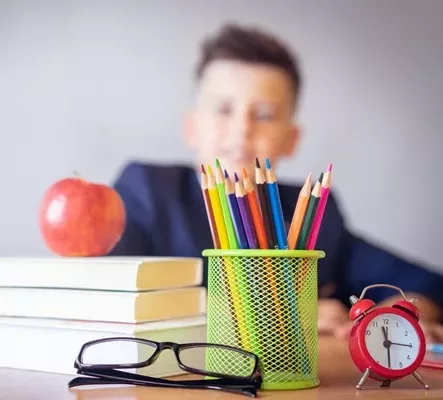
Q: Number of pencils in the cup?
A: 11